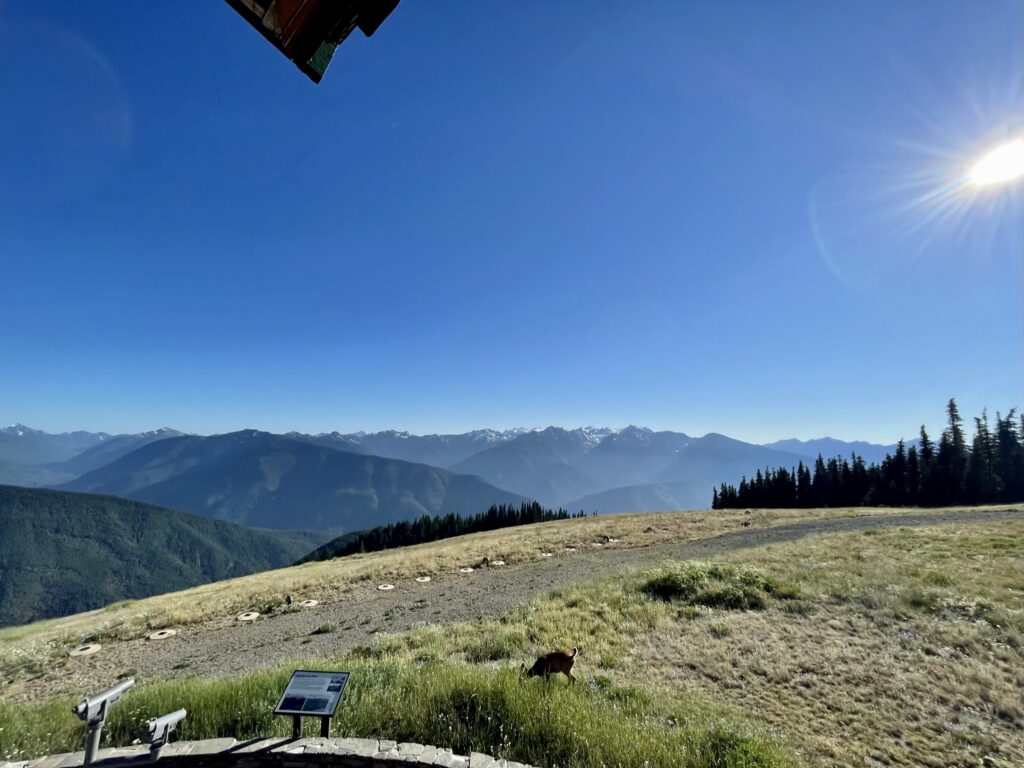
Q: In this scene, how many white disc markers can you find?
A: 12